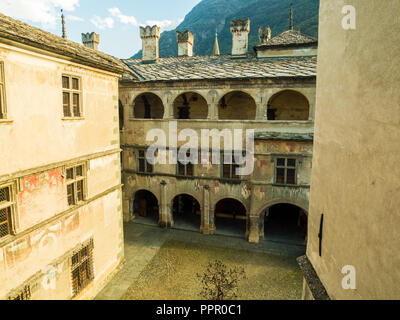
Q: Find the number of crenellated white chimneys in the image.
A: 5